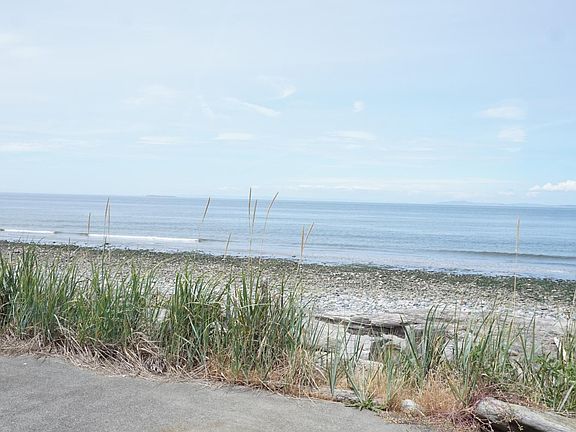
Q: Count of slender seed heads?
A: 11